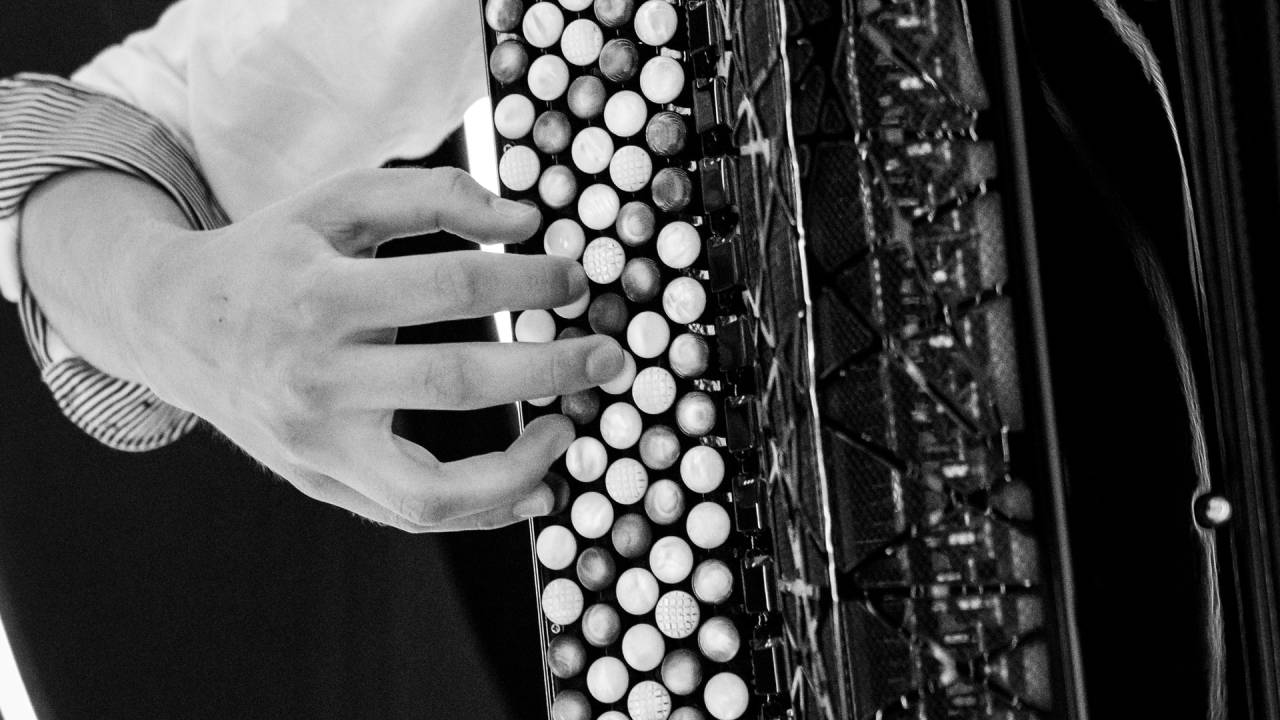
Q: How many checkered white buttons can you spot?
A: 9